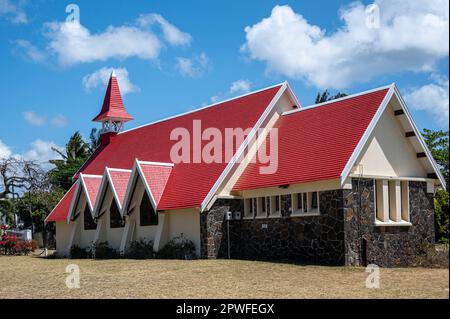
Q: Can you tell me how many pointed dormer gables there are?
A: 3